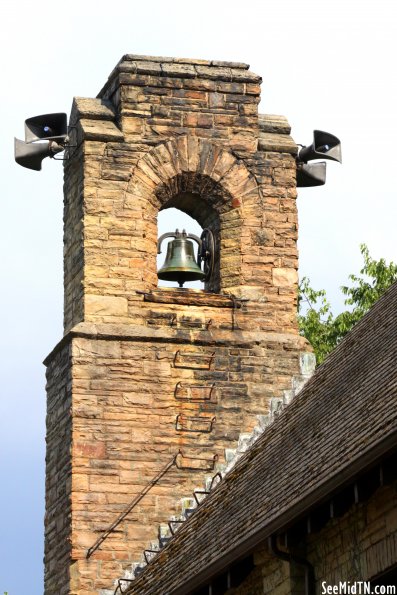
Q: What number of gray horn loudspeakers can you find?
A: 4